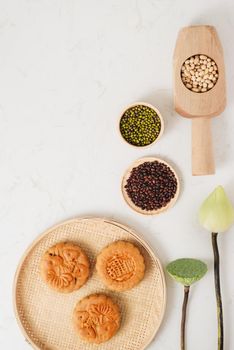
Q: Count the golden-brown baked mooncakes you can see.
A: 3